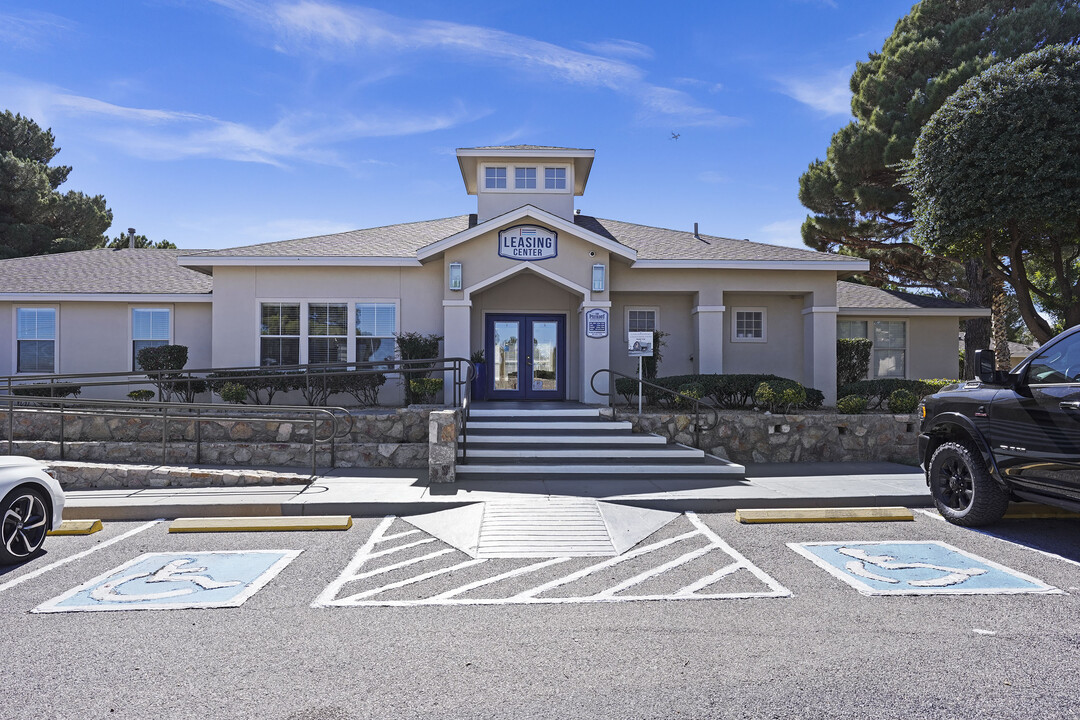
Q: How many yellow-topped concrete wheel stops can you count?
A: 4